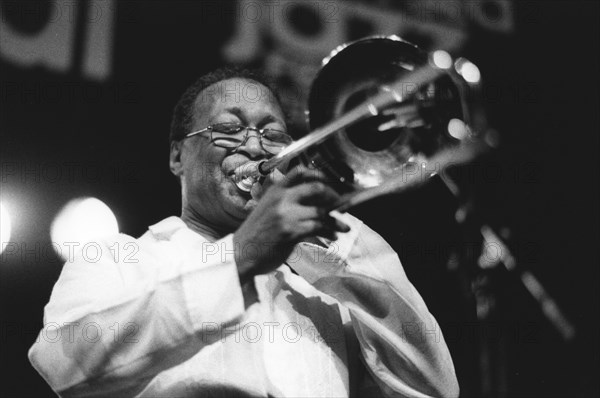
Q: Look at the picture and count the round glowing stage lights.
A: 2